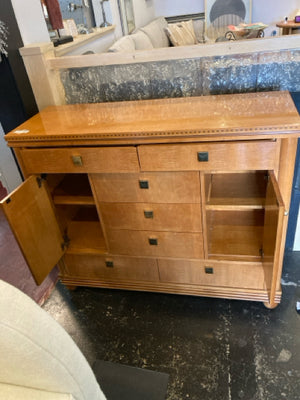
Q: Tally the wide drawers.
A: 4